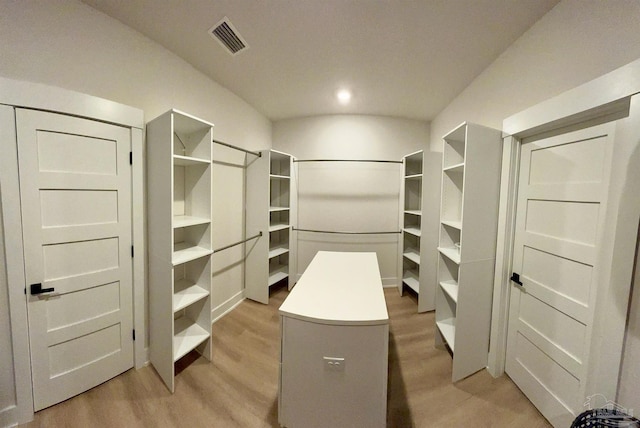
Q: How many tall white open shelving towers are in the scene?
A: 4